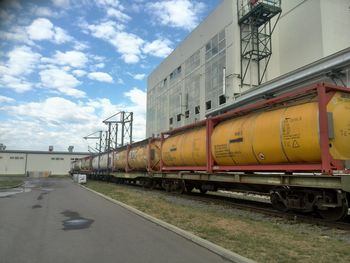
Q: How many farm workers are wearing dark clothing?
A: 0